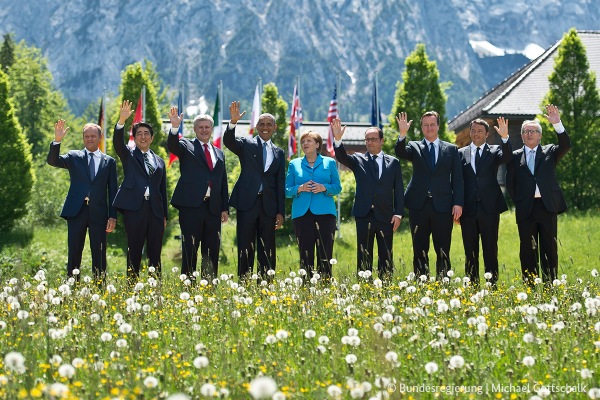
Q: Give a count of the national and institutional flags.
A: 8